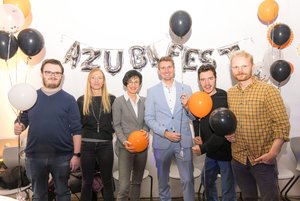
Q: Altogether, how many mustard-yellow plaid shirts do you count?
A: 1